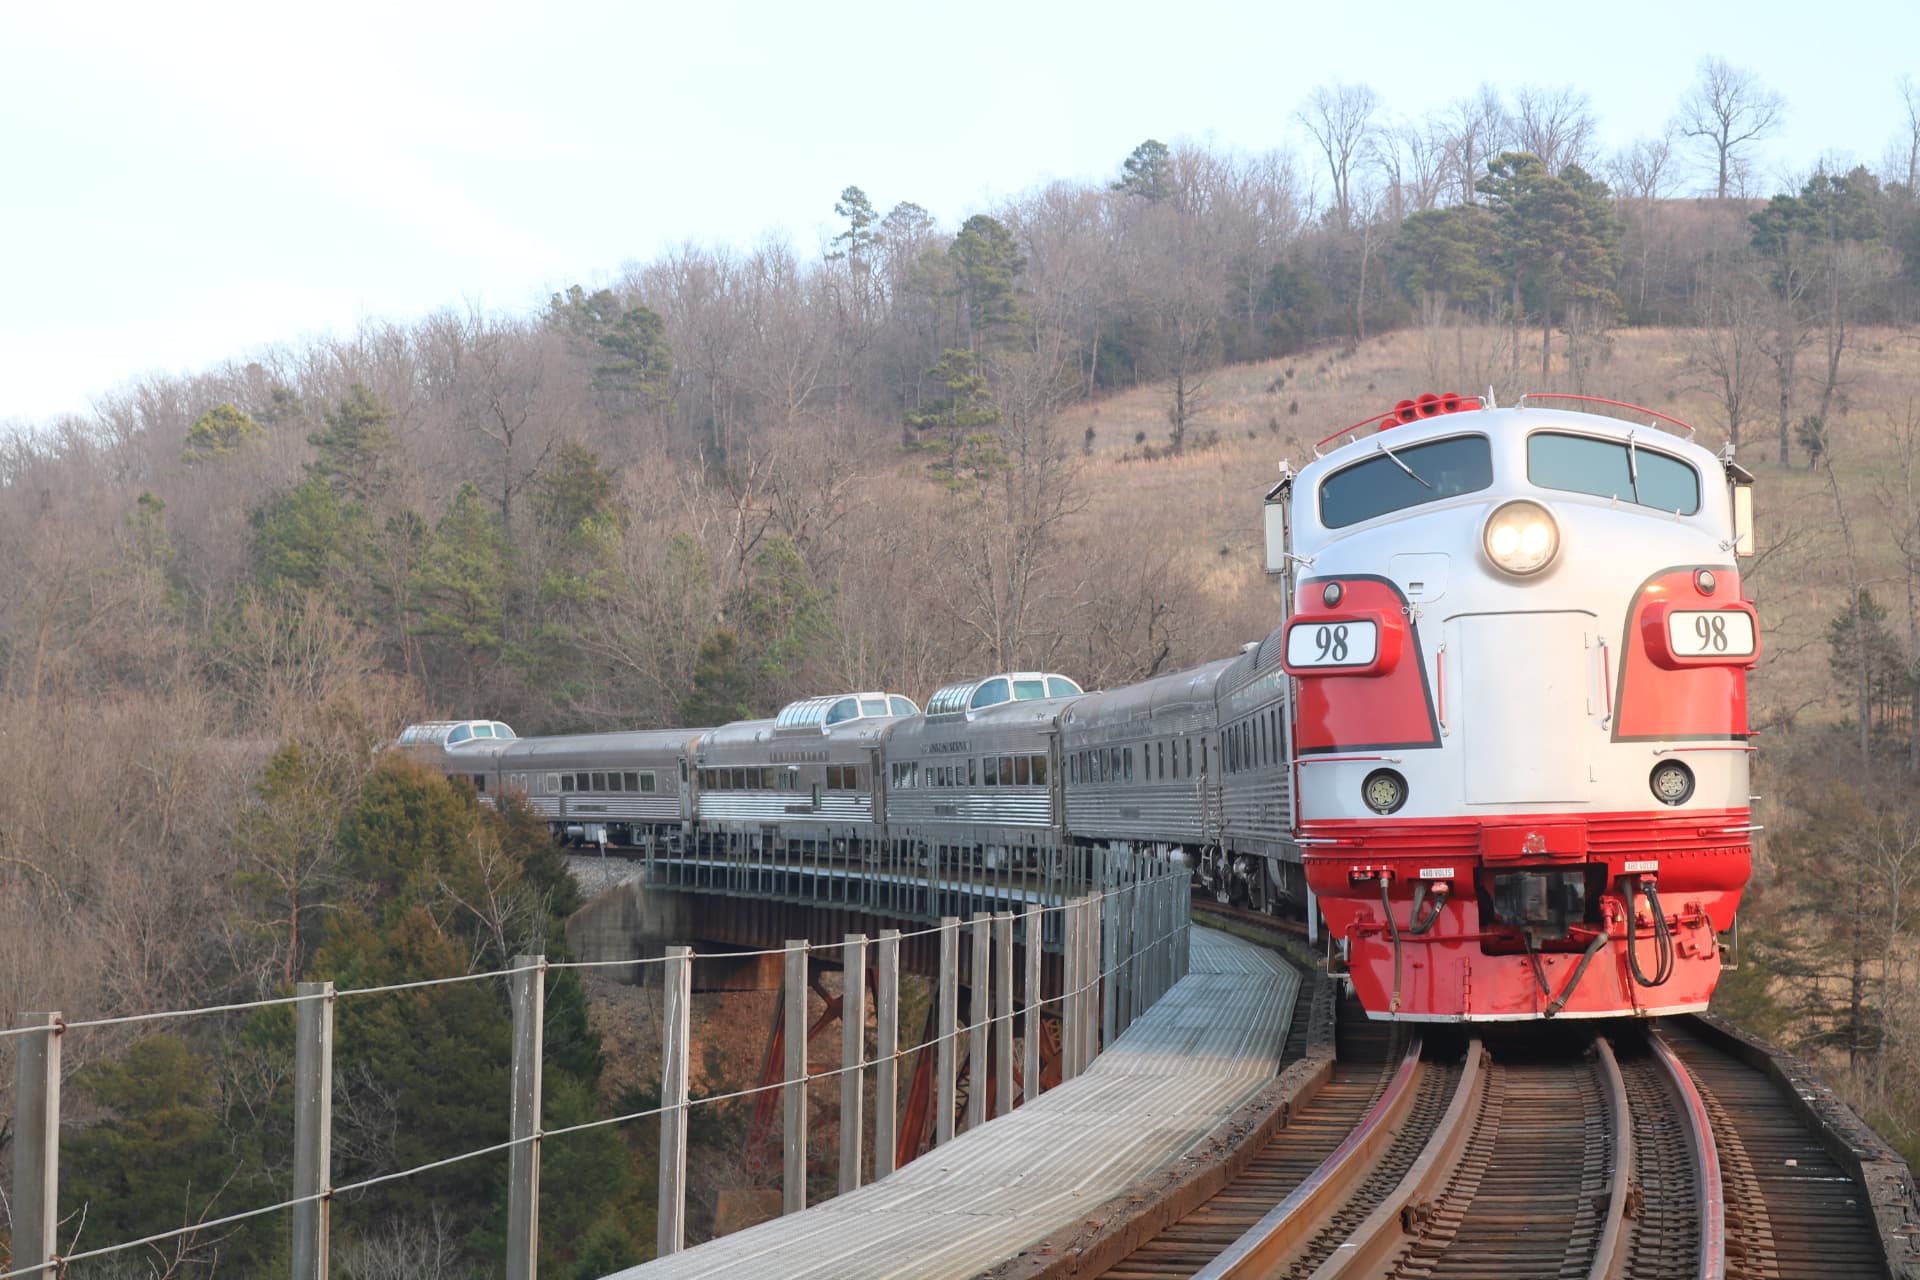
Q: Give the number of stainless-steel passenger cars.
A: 6